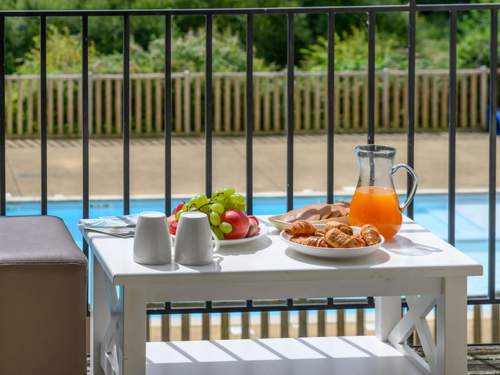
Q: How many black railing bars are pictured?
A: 13